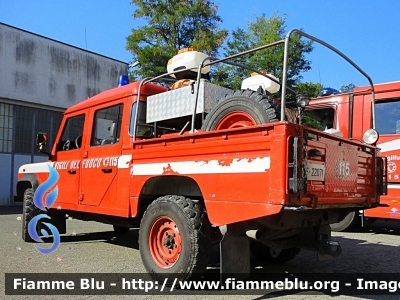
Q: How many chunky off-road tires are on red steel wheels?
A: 2